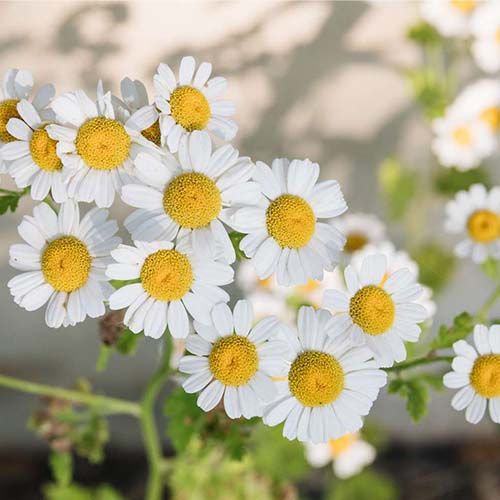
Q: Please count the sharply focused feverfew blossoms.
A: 13